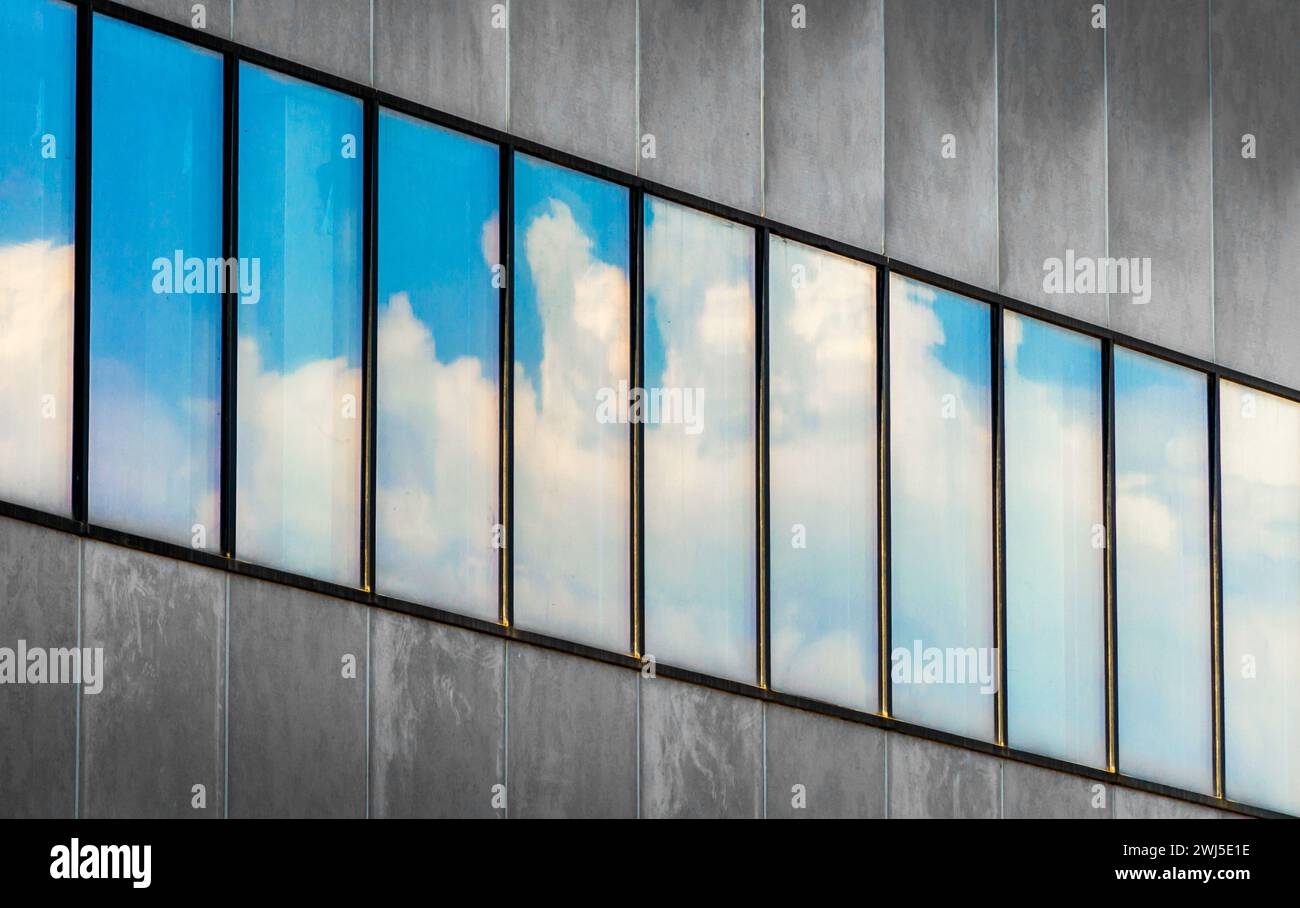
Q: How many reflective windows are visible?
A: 11